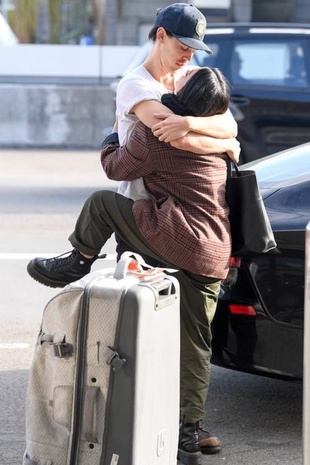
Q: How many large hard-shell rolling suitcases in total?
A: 1